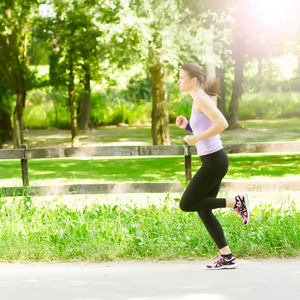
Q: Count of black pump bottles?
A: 0